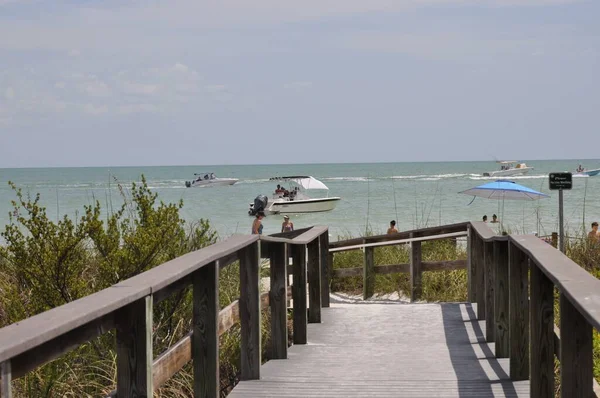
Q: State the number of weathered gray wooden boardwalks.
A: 1